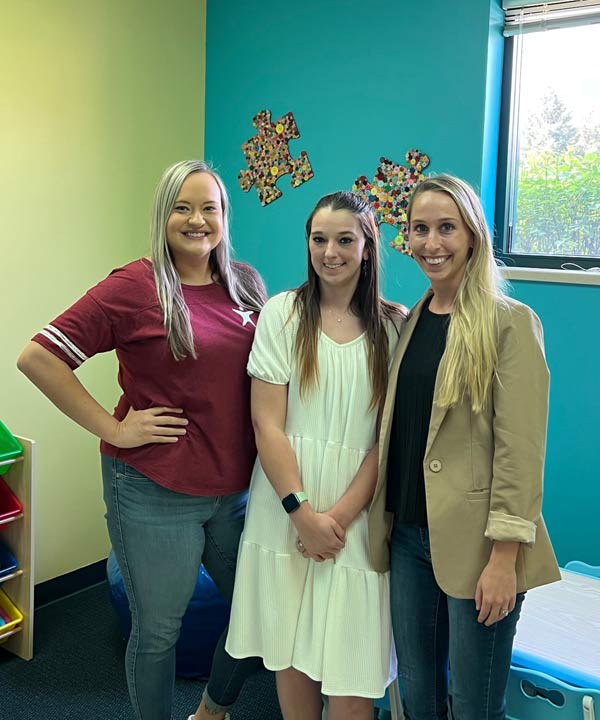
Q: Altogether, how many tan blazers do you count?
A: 1